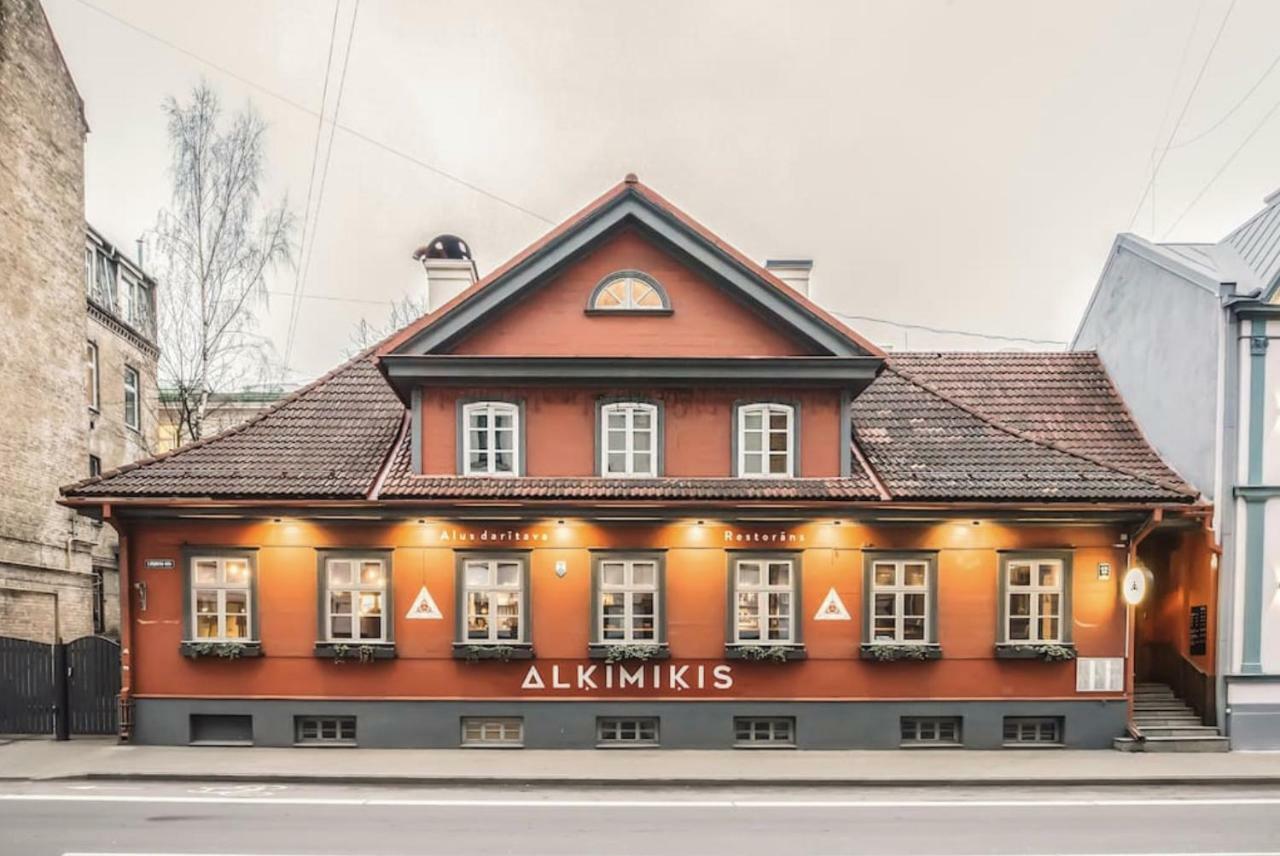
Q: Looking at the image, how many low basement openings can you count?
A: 7